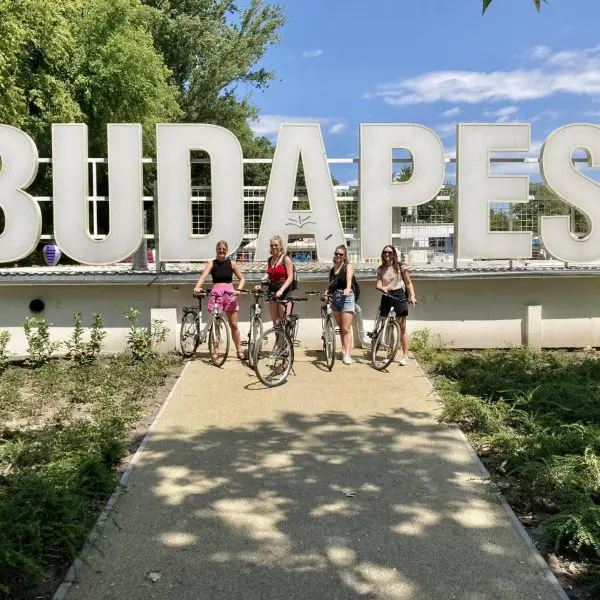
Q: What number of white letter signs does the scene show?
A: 7